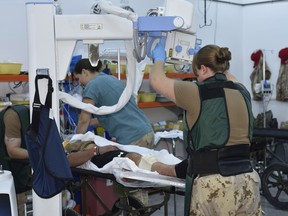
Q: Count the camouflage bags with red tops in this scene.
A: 2